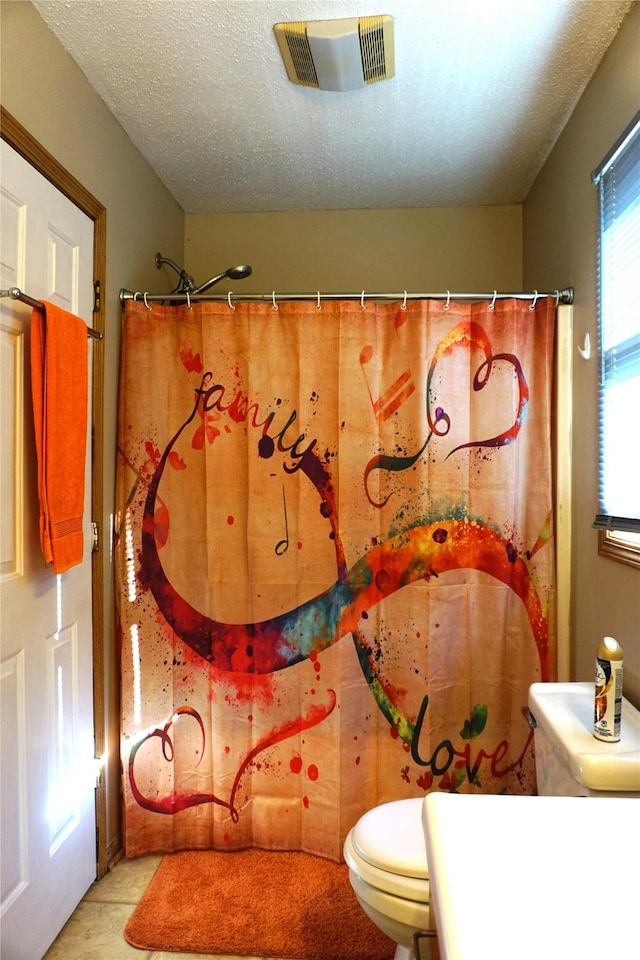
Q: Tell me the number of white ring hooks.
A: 12